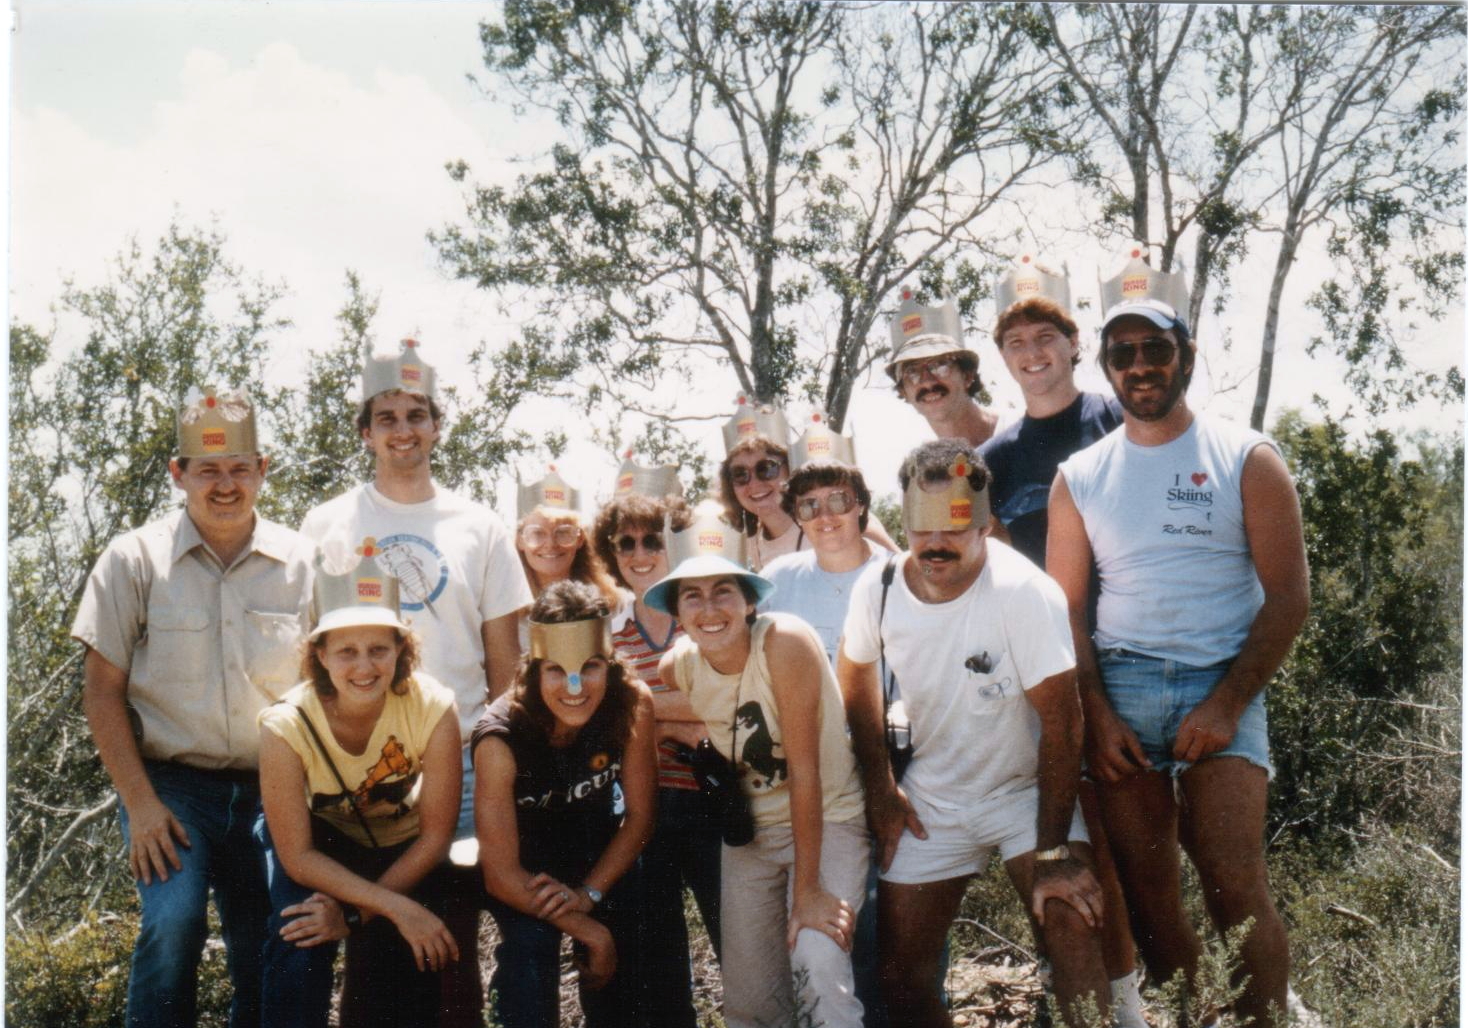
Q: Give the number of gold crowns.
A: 13